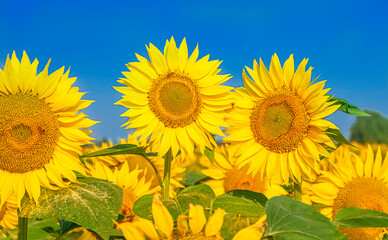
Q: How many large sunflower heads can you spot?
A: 3